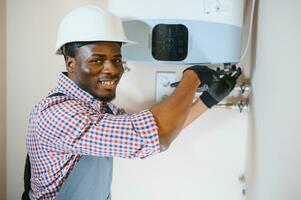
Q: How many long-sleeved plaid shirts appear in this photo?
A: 1